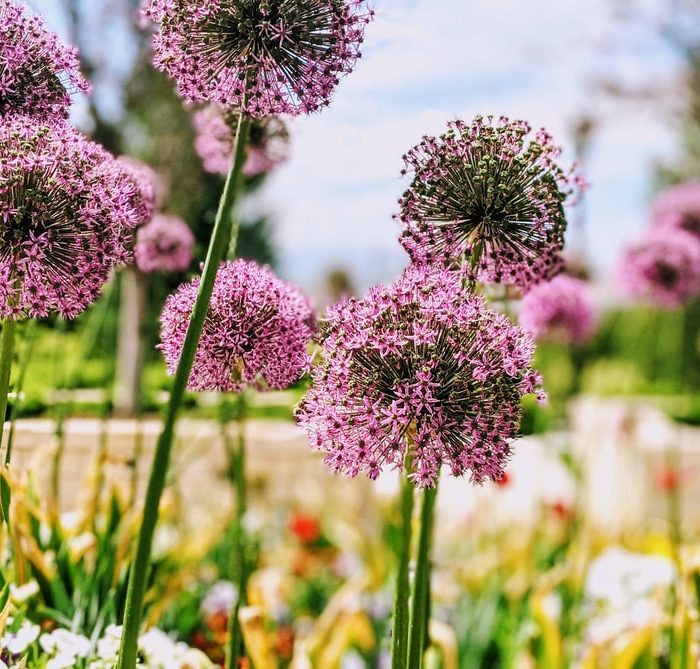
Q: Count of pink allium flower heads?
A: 12